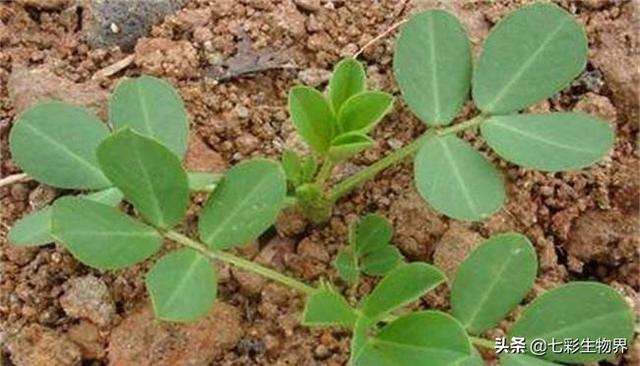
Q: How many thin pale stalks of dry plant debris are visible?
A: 3